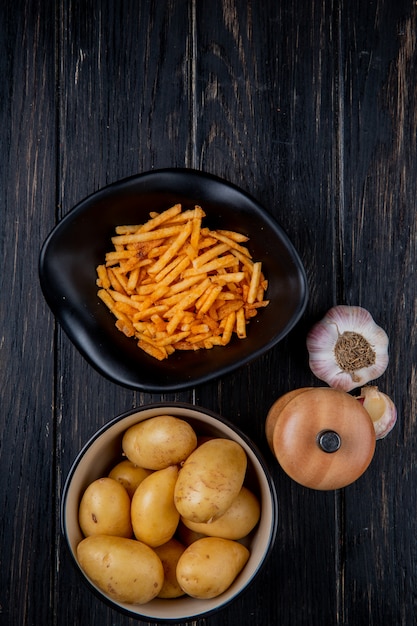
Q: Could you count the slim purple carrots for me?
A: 0